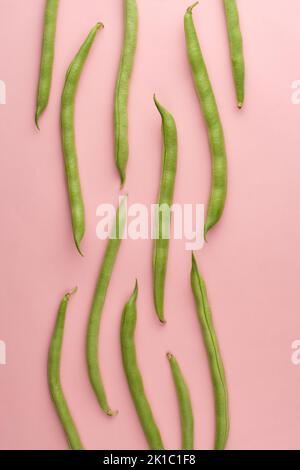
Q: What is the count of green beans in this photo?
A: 11